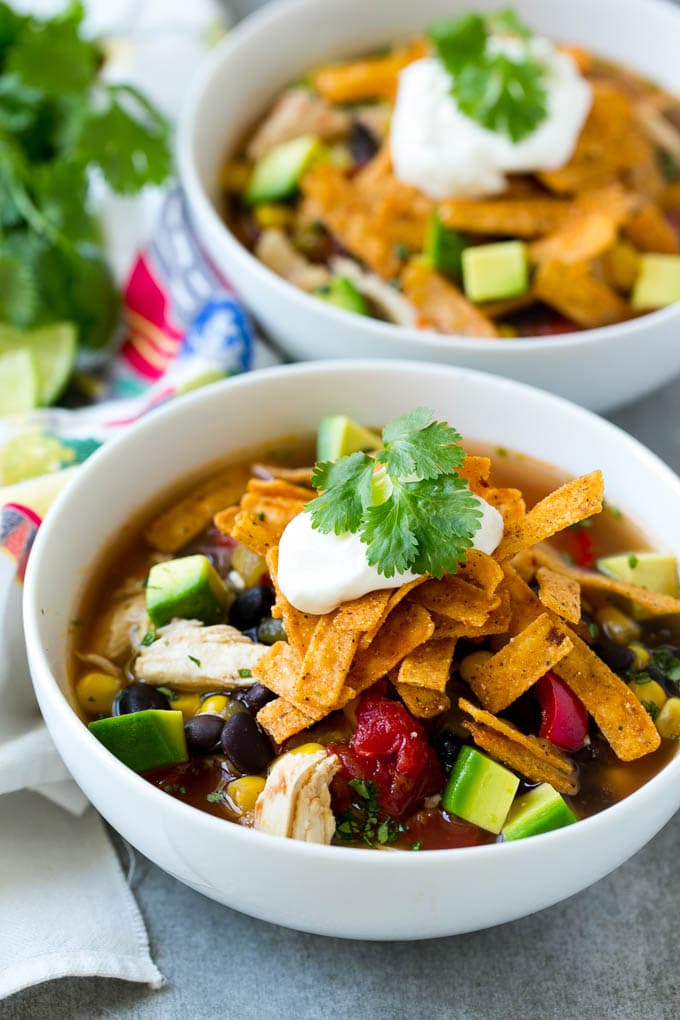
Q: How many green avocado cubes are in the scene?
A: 11